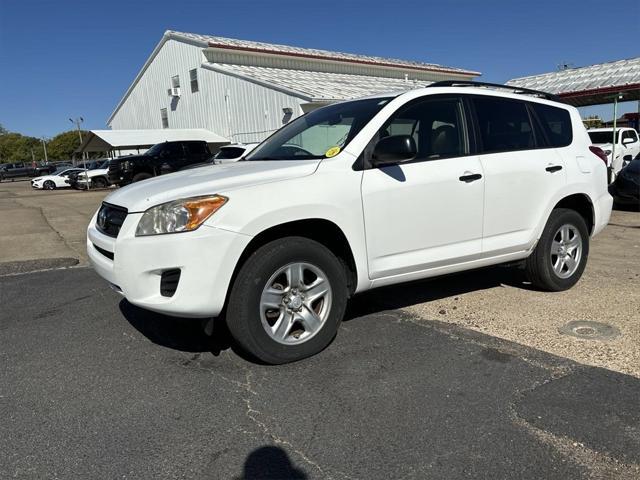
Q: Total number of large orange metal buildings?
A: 0